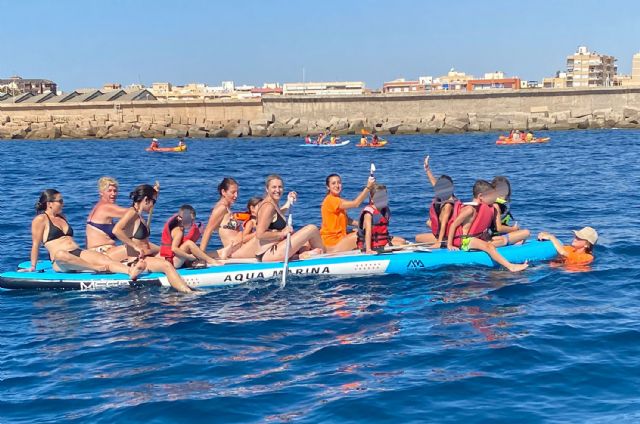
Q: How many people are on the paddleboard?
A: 12